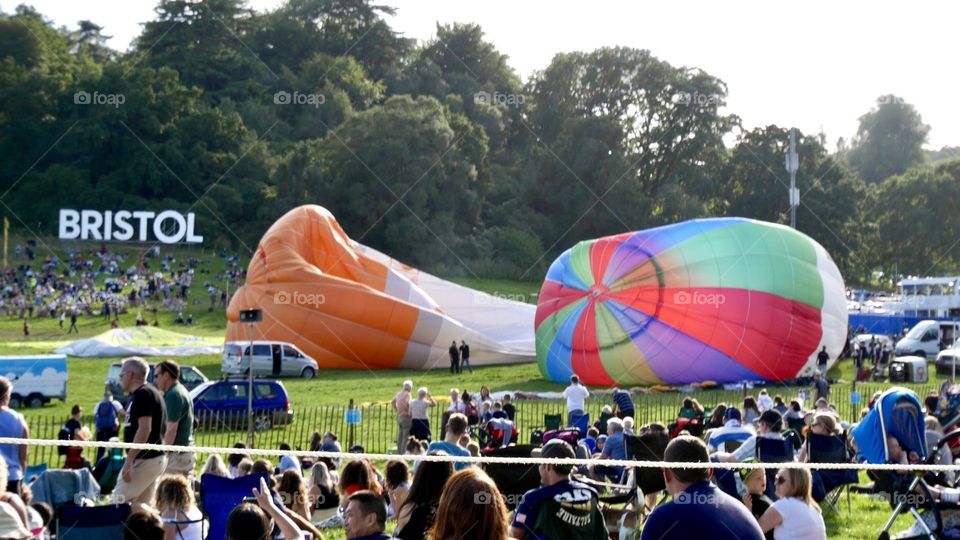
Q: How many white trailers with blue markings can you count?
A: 1